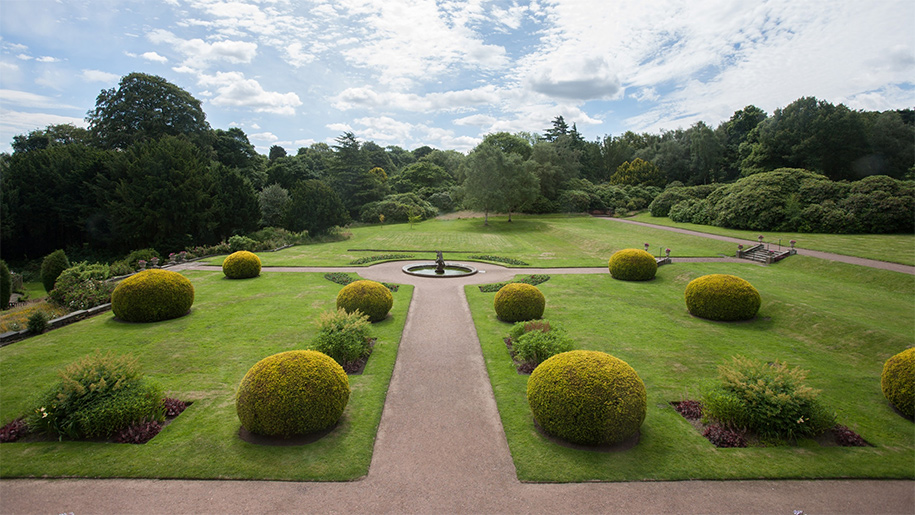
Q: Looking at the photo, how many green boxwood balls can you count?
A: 9